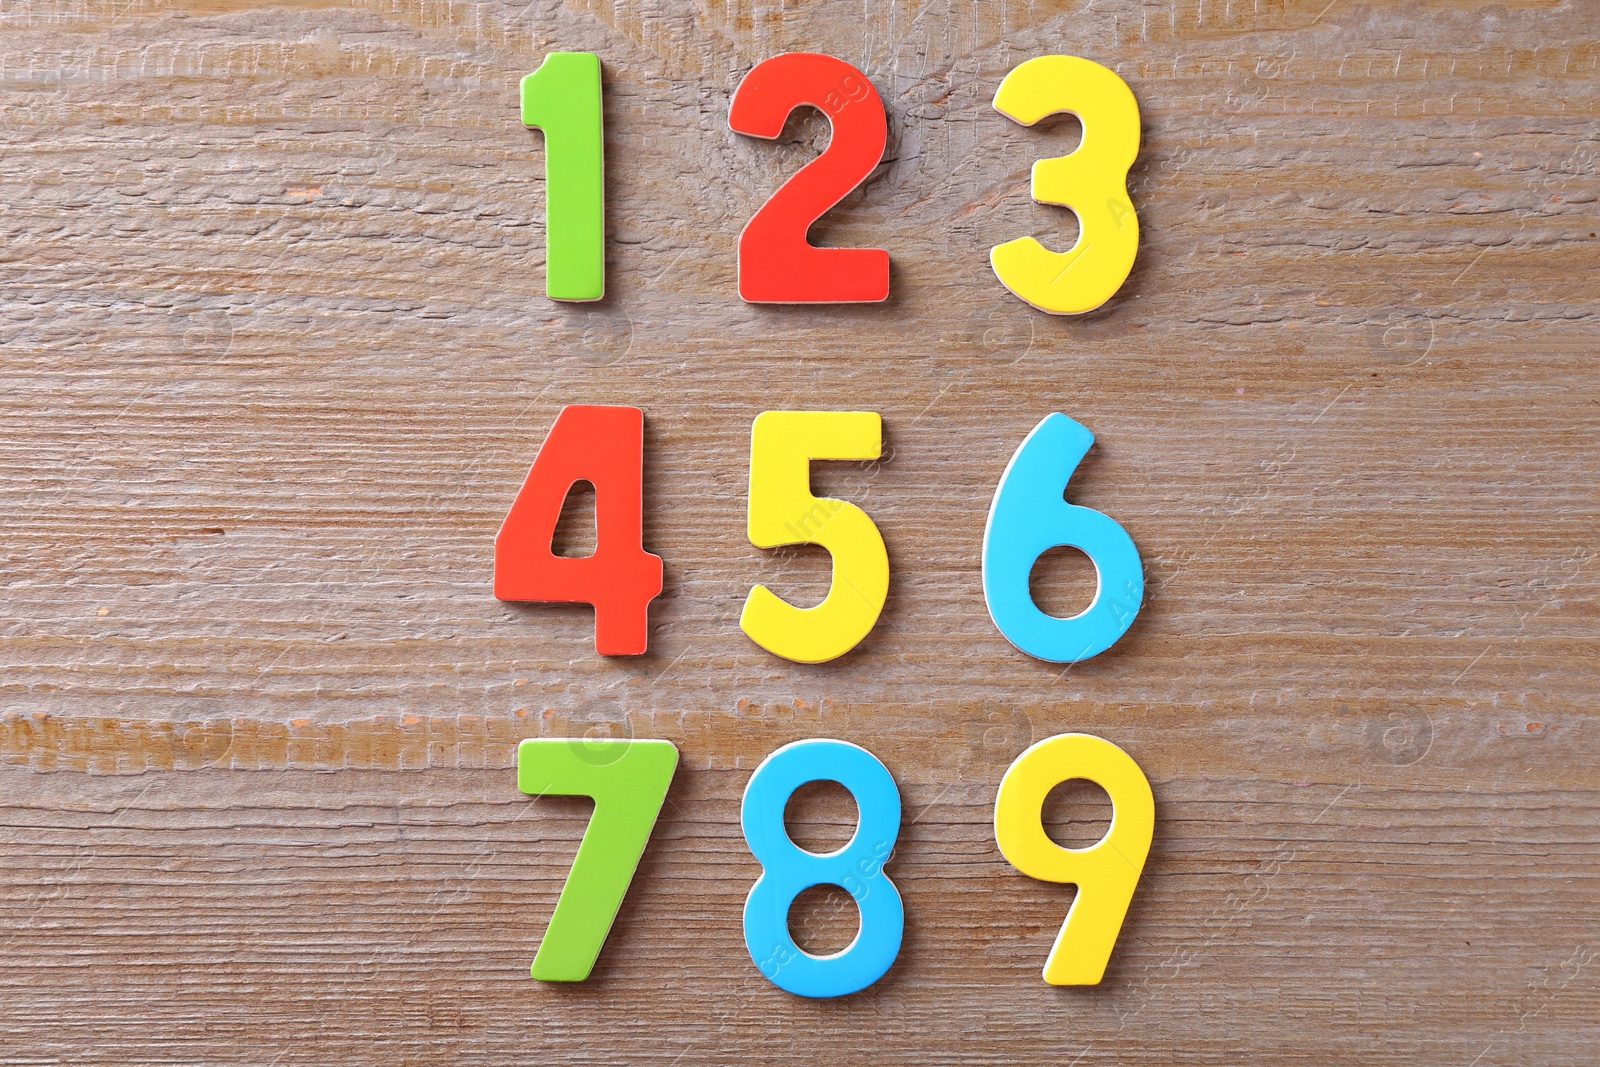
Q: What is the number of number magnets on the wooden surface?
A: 9